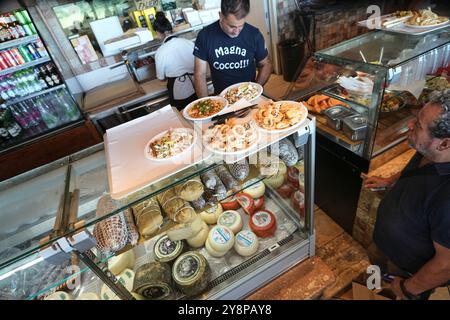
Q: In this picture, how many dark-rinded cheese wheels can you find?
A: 3